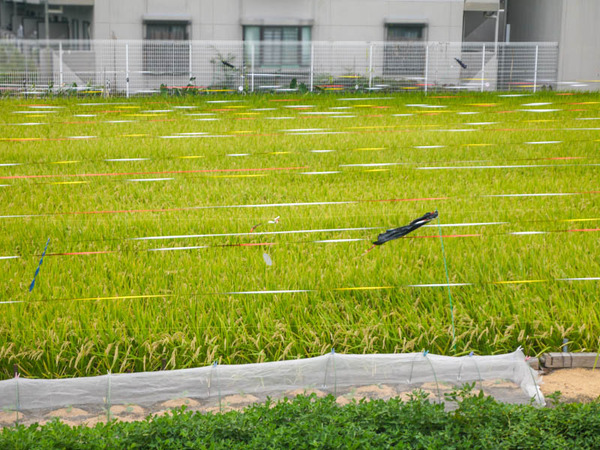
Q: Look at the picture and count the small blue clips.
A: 4